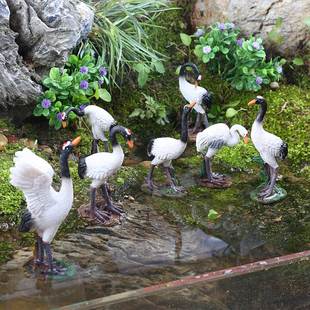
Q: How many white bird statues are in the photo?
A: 7